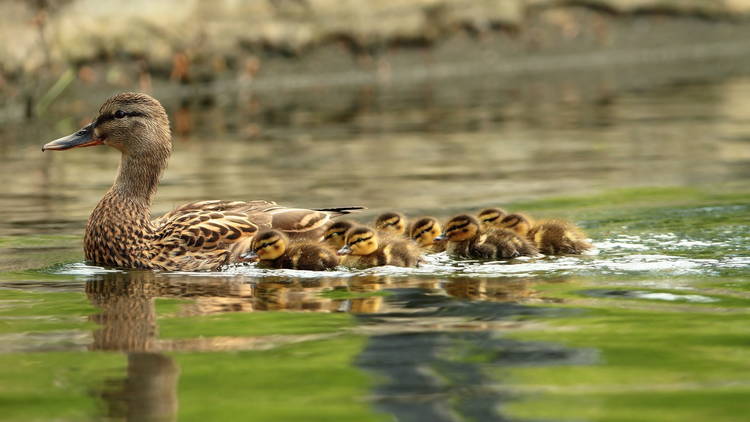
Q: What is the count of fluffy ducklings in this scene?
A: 8